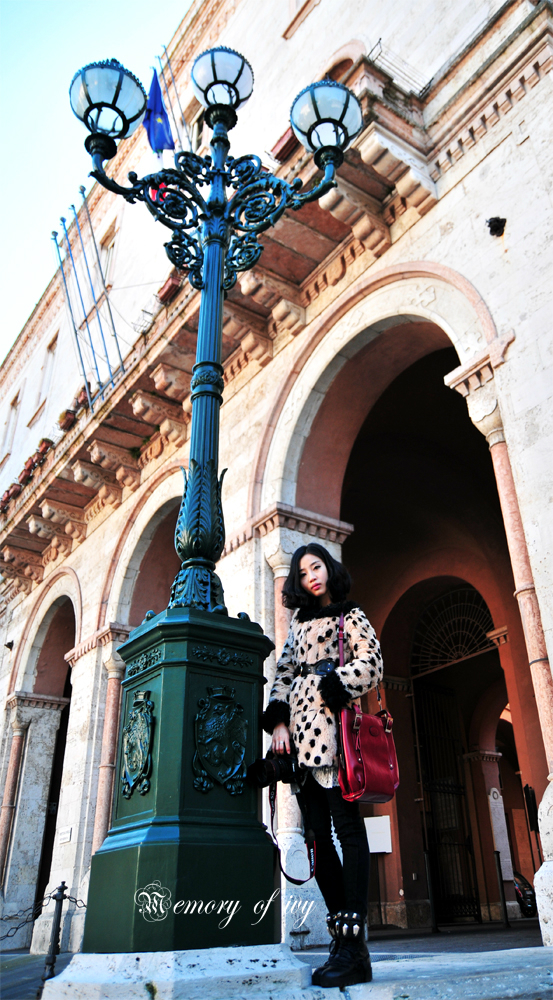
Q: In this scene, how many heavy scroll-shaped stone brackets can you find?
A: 12